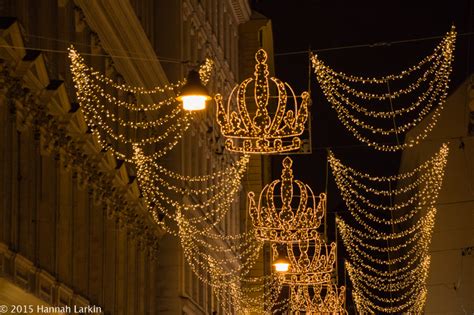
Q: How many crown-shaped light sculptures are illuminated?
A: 4